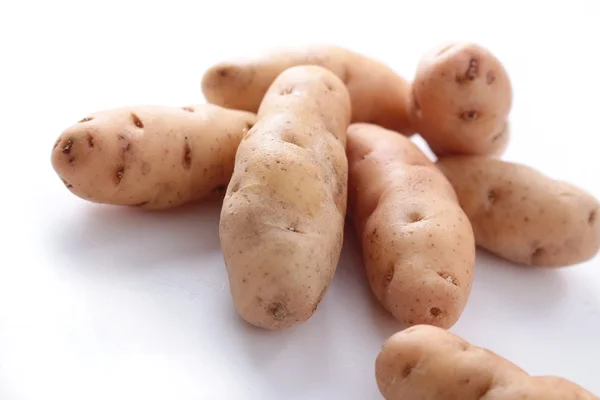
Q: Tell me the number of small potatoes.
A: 7